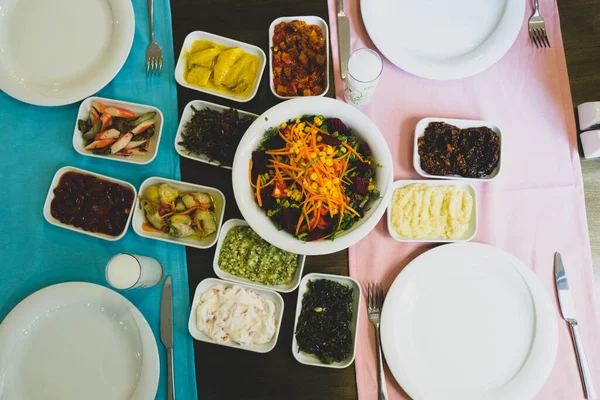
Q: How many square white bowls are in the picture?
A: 11